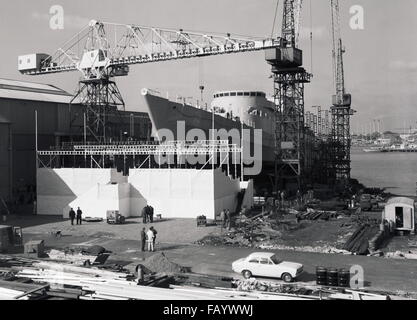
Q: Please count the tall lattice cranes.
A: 3